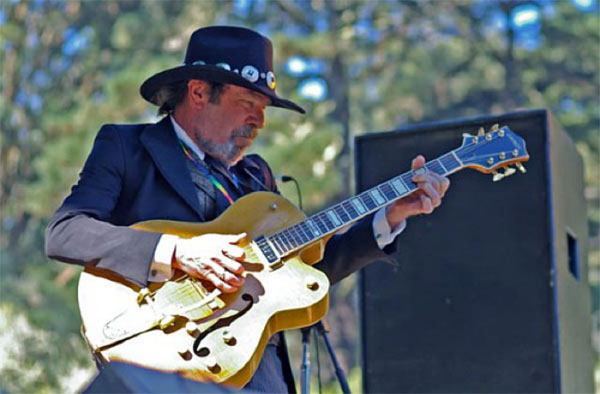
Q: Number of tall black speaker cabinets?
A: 1